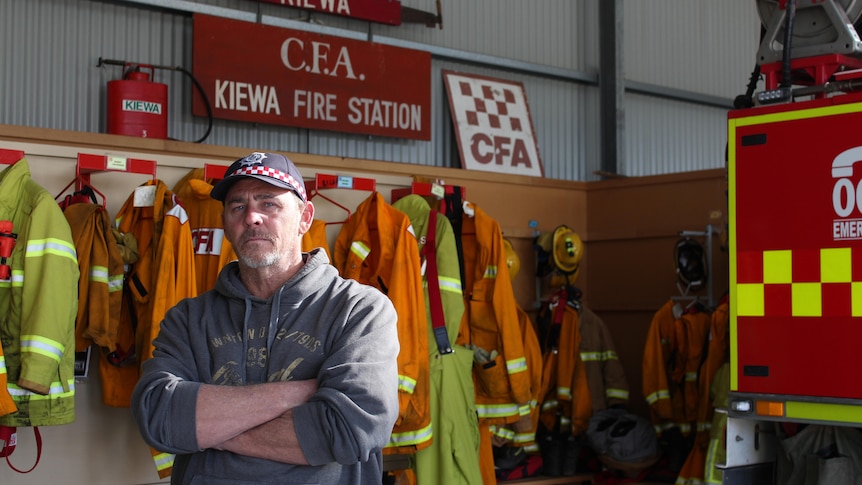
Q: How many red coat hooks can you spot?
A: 5